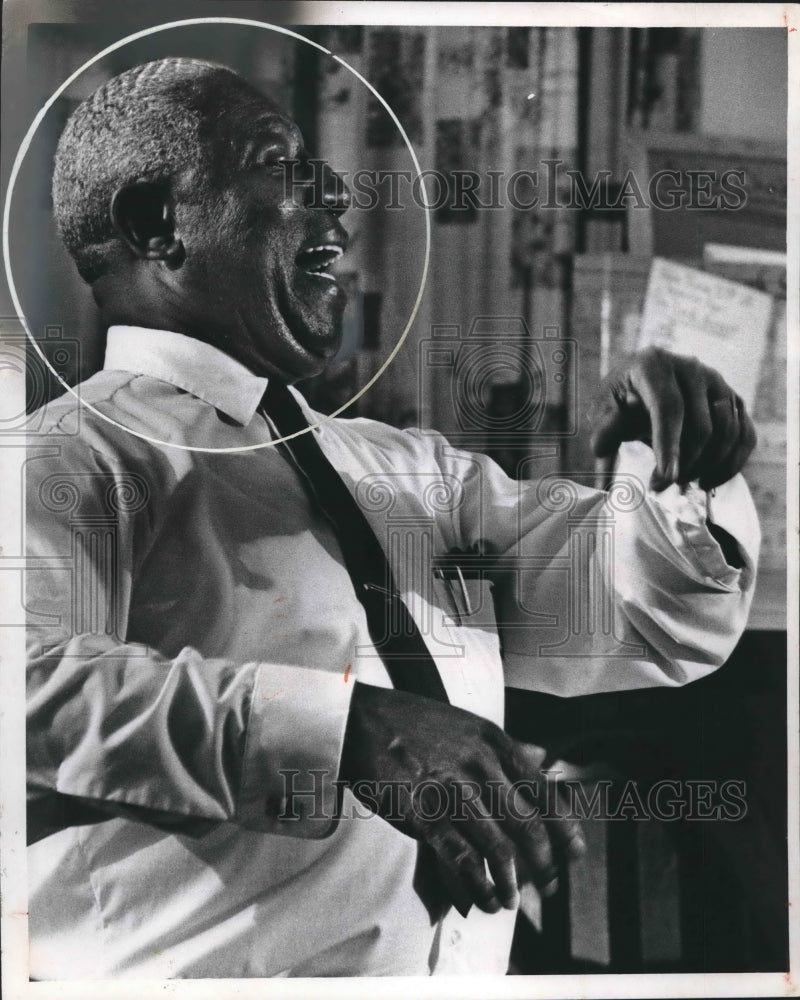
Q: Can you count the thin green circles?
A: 0